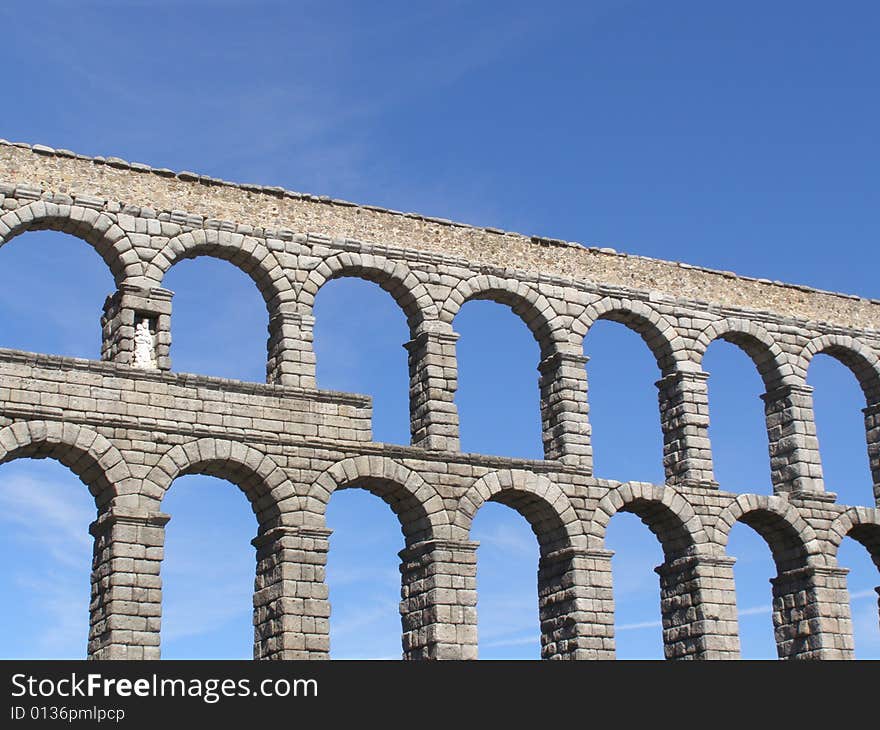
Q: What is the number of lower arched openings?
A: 7